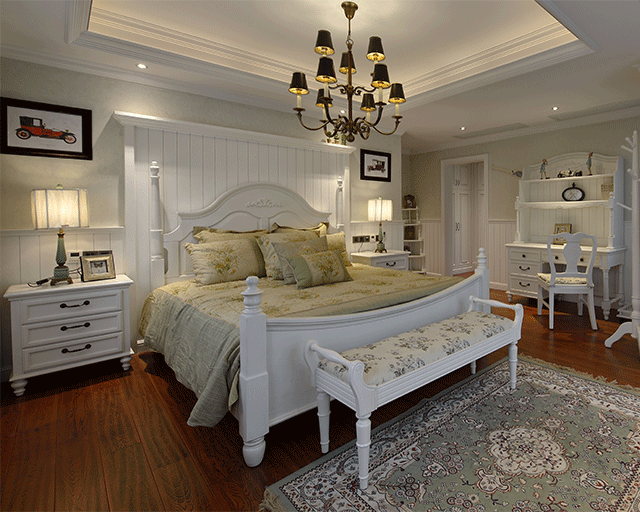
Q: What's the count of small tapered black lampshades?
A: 9